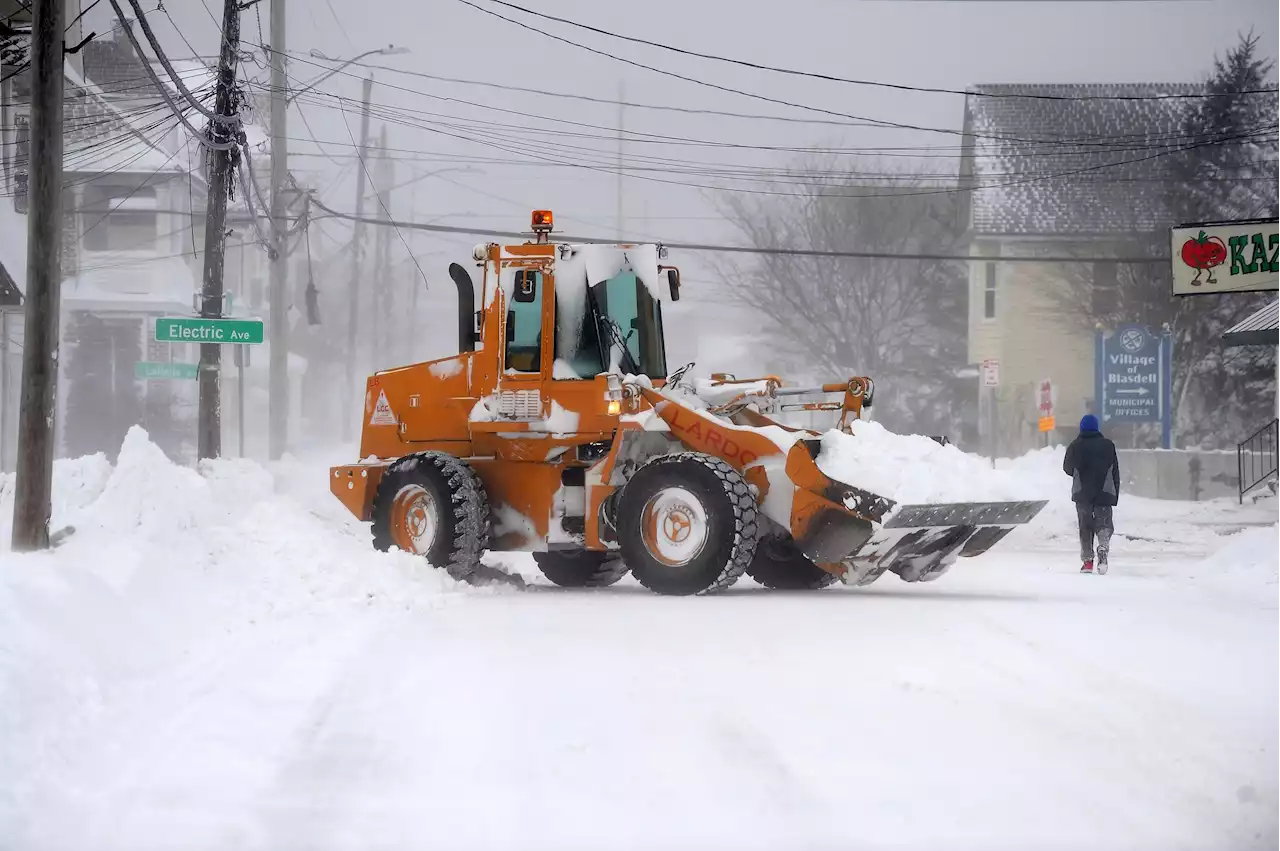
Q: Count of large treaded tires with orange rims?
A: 2